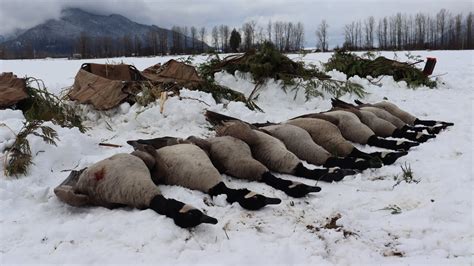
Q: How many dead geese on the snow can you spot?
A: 10